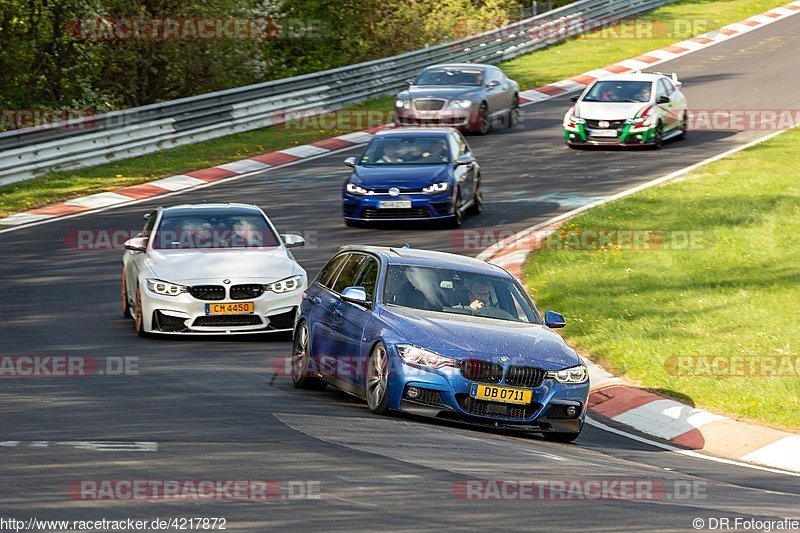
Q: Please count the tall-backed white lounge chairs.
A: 0